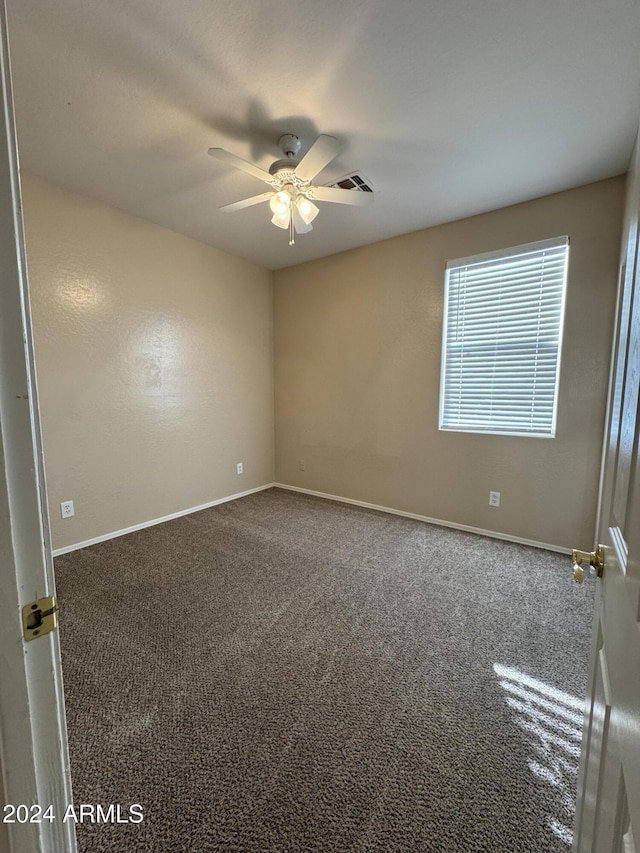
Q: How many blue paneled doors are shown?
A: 0